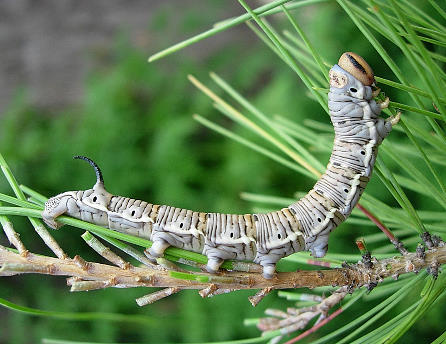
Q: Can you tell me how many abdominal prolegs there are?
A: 4